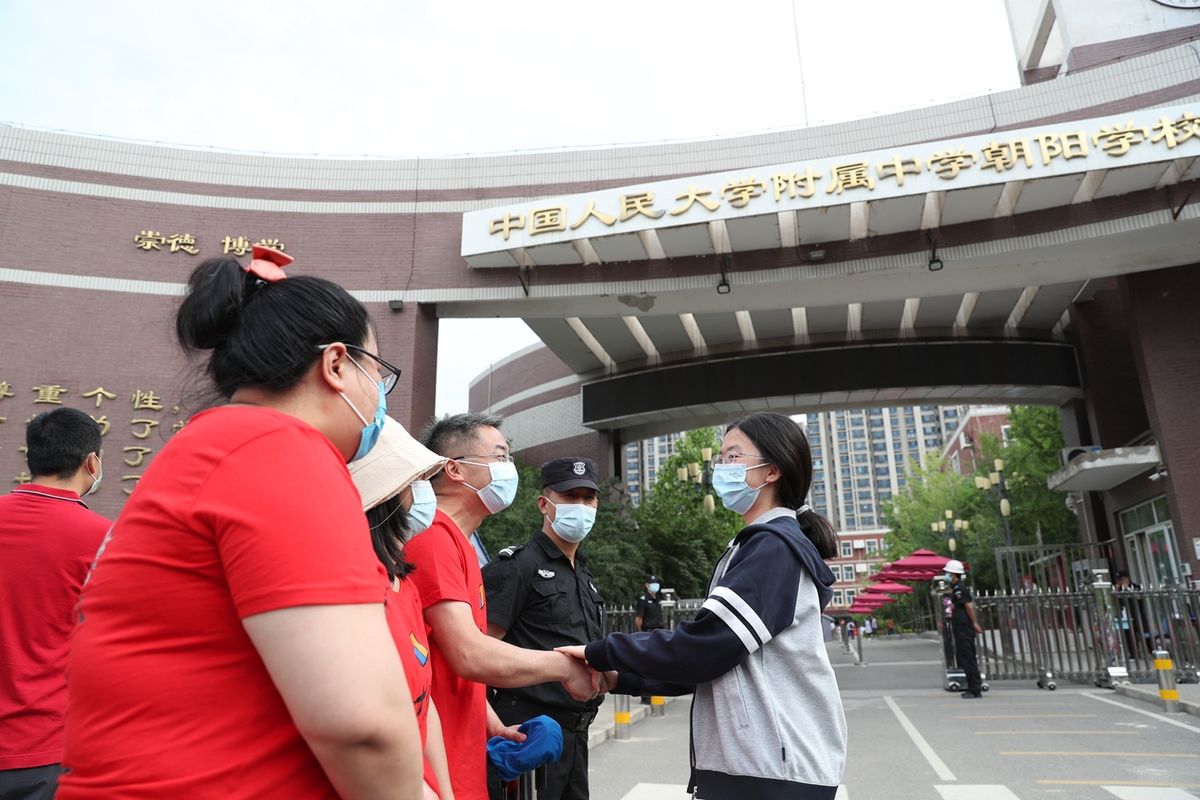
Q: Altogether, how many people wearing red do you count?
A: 4